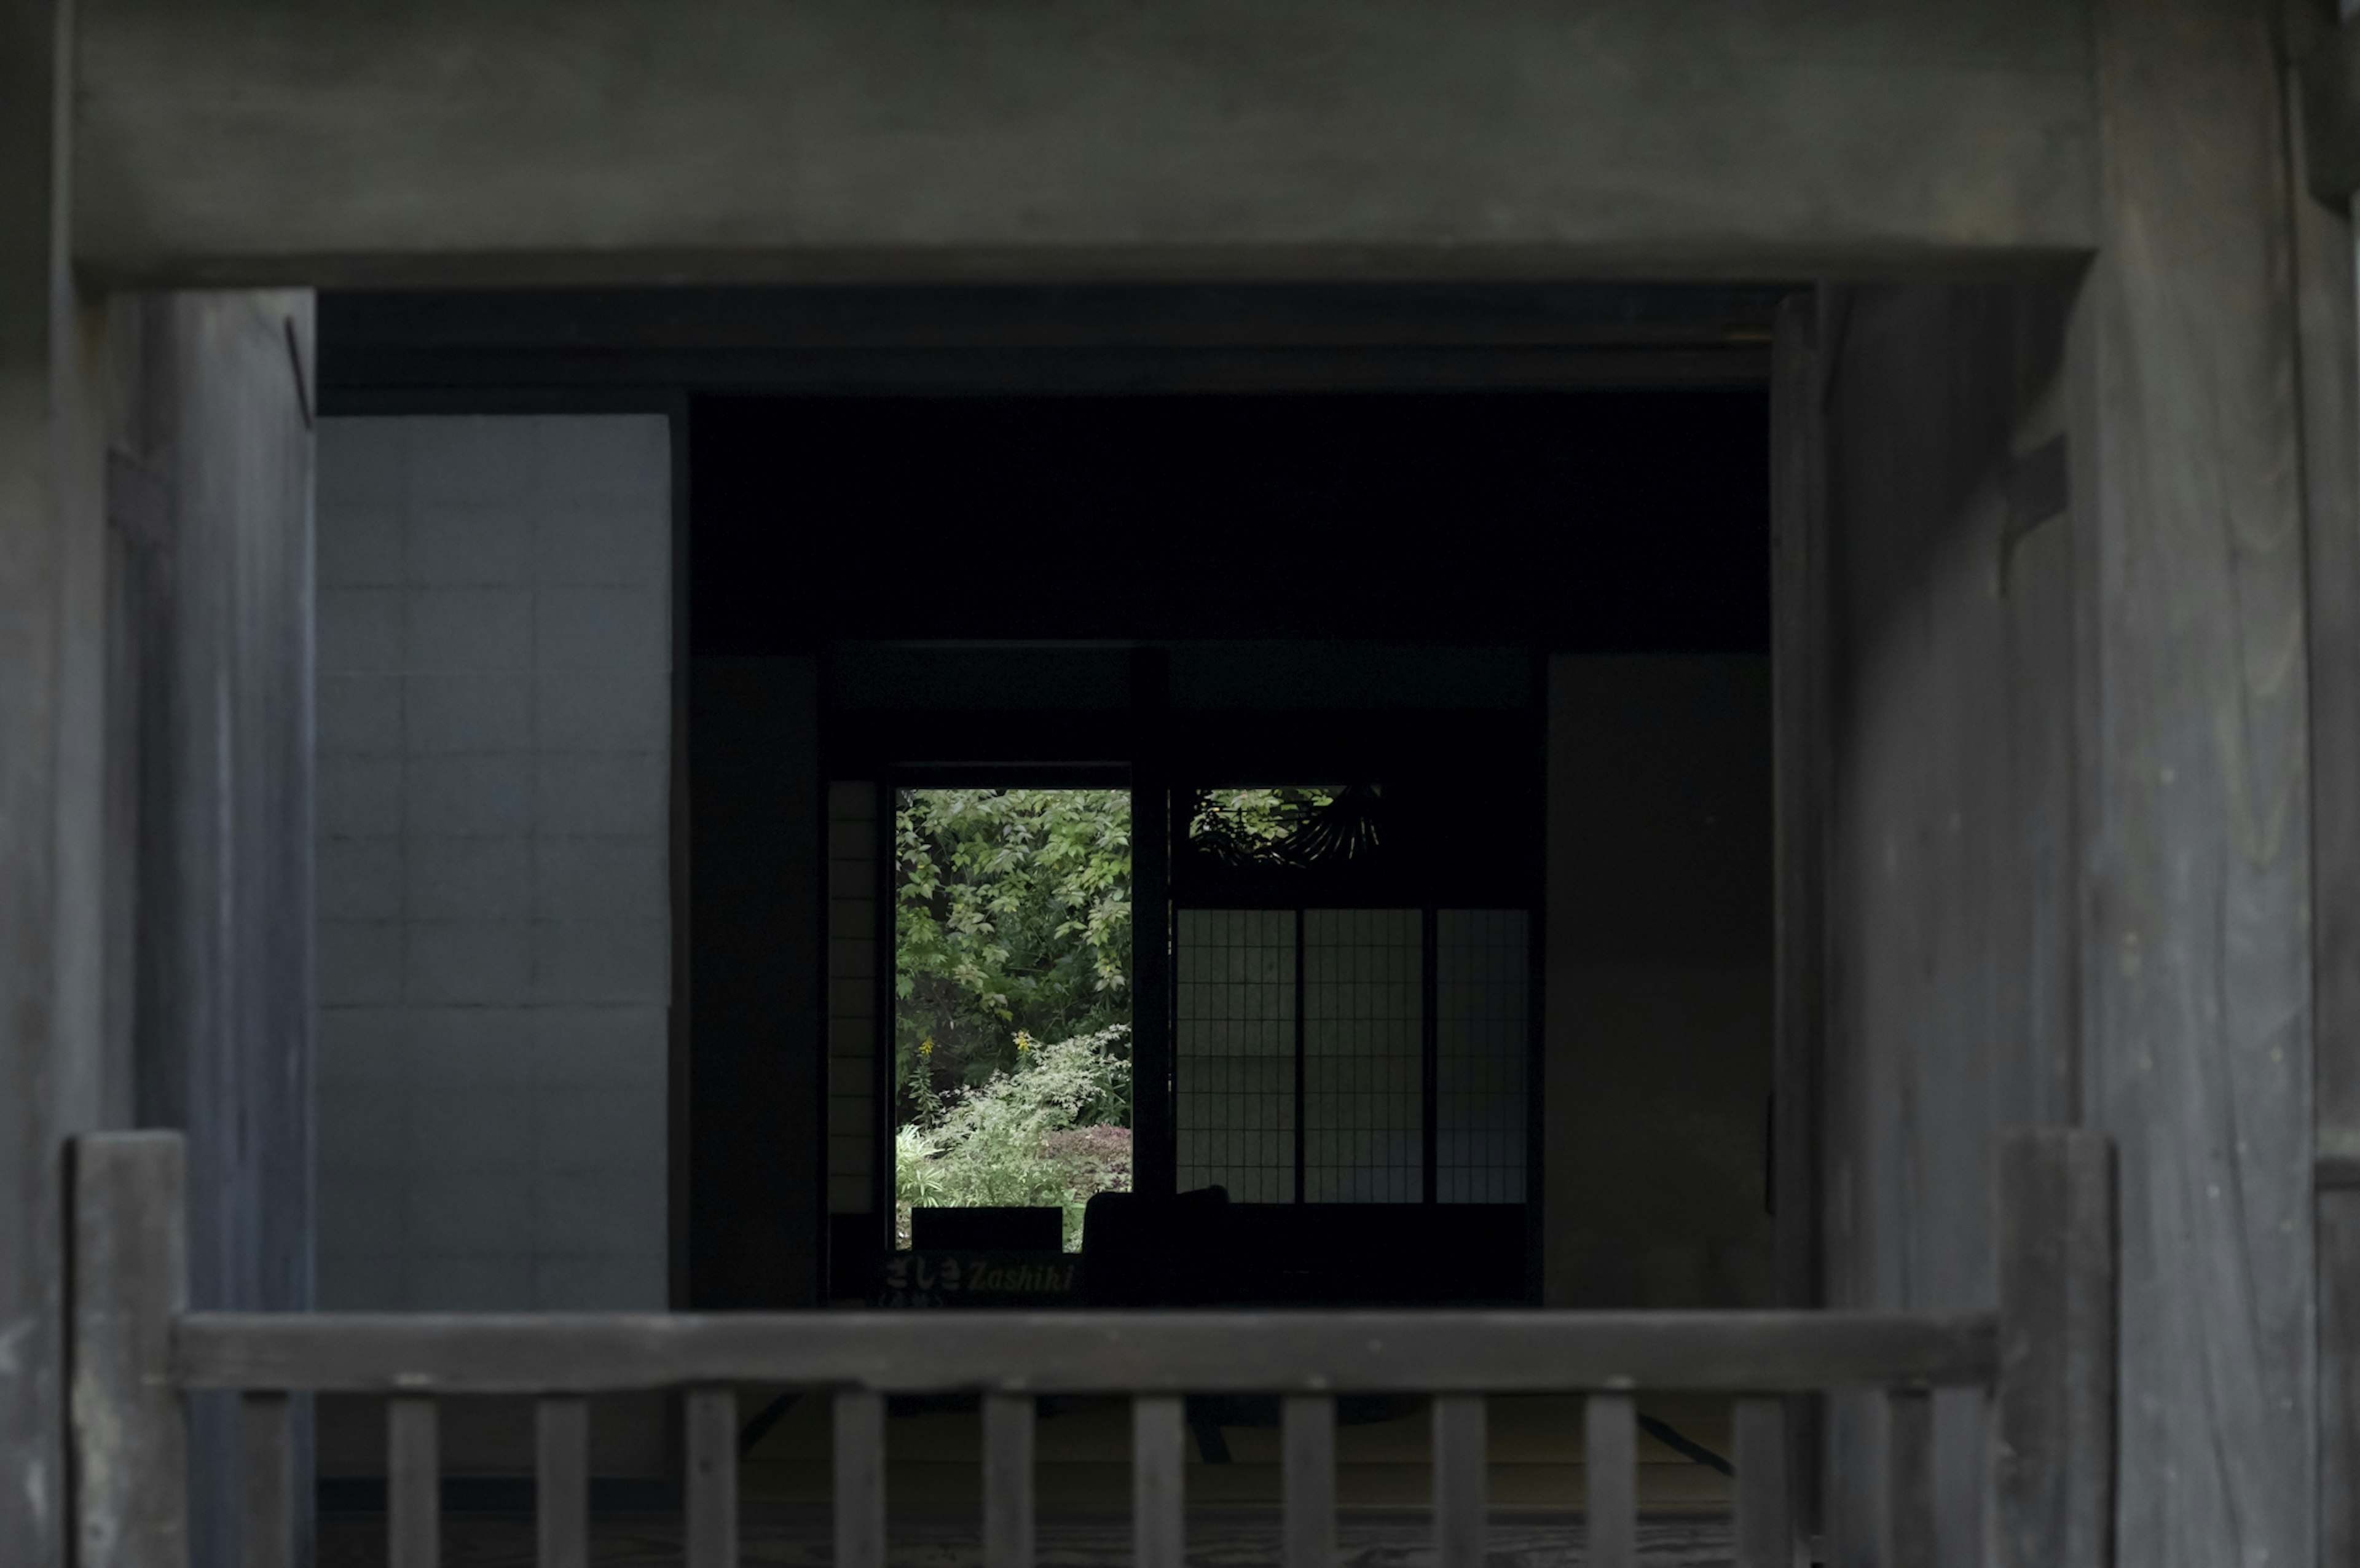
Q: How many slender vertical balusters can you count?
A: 12